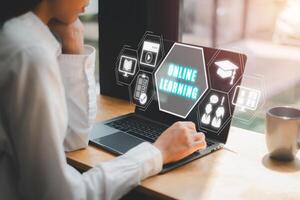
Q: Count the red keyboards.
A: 0